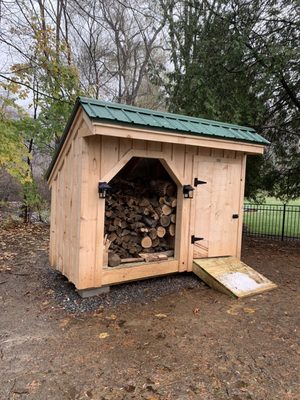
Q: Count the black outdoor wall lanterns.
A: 2